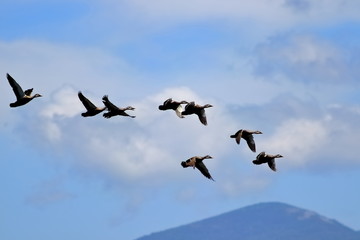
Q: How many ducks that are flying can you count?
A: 8